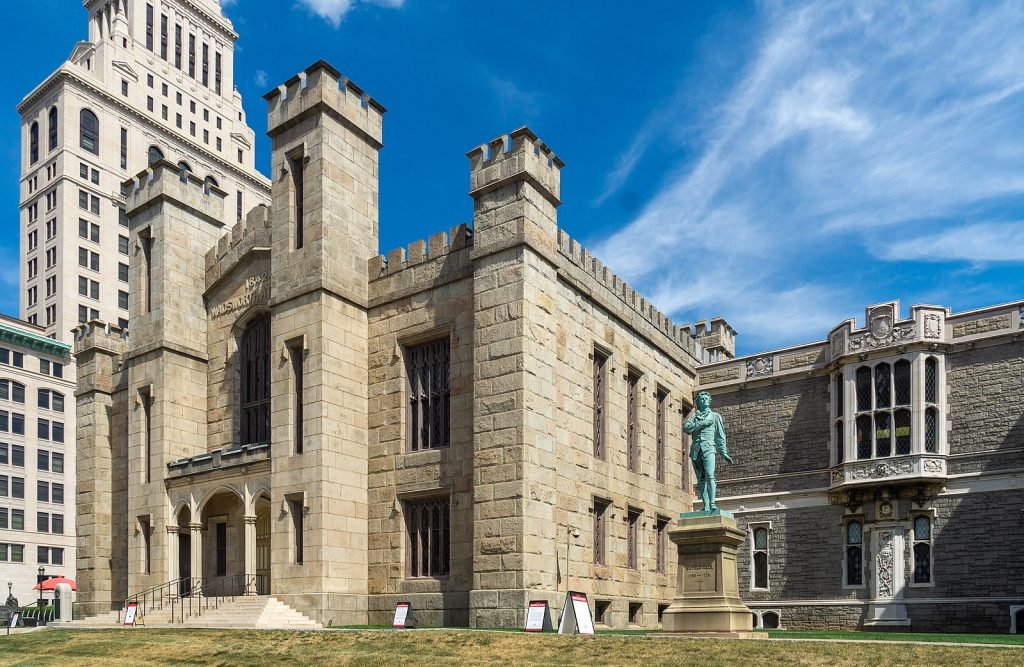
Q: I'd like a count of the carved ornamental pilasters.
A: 1